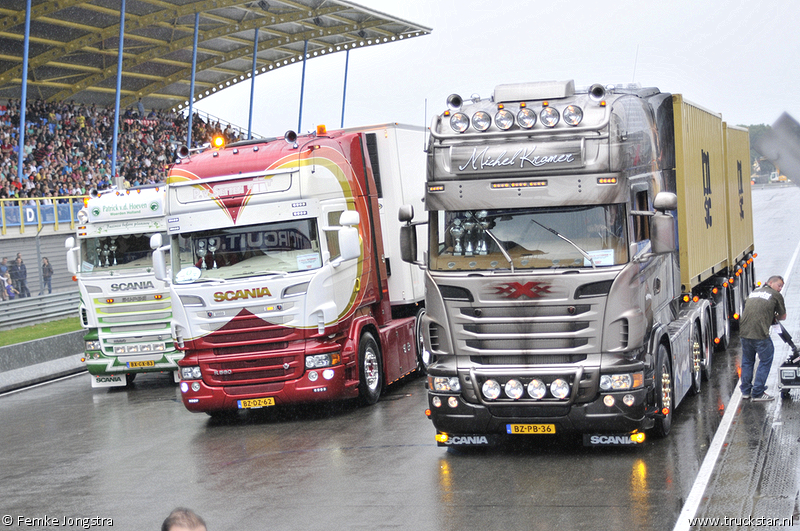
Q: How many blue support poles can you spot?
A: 6